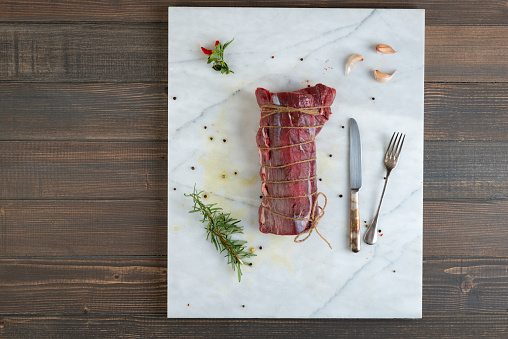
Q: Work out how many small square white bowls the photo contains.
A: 0